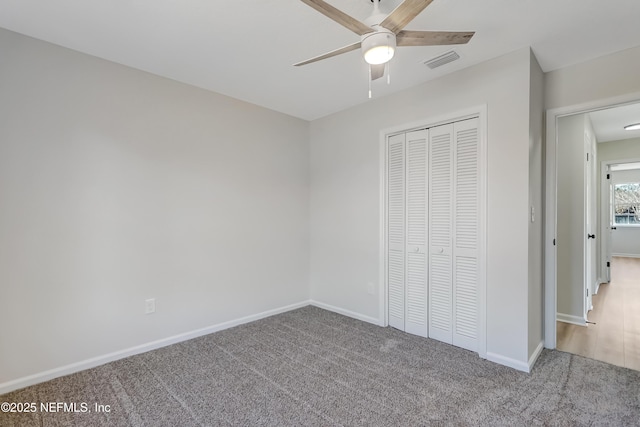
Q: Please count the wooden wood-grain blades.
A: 5